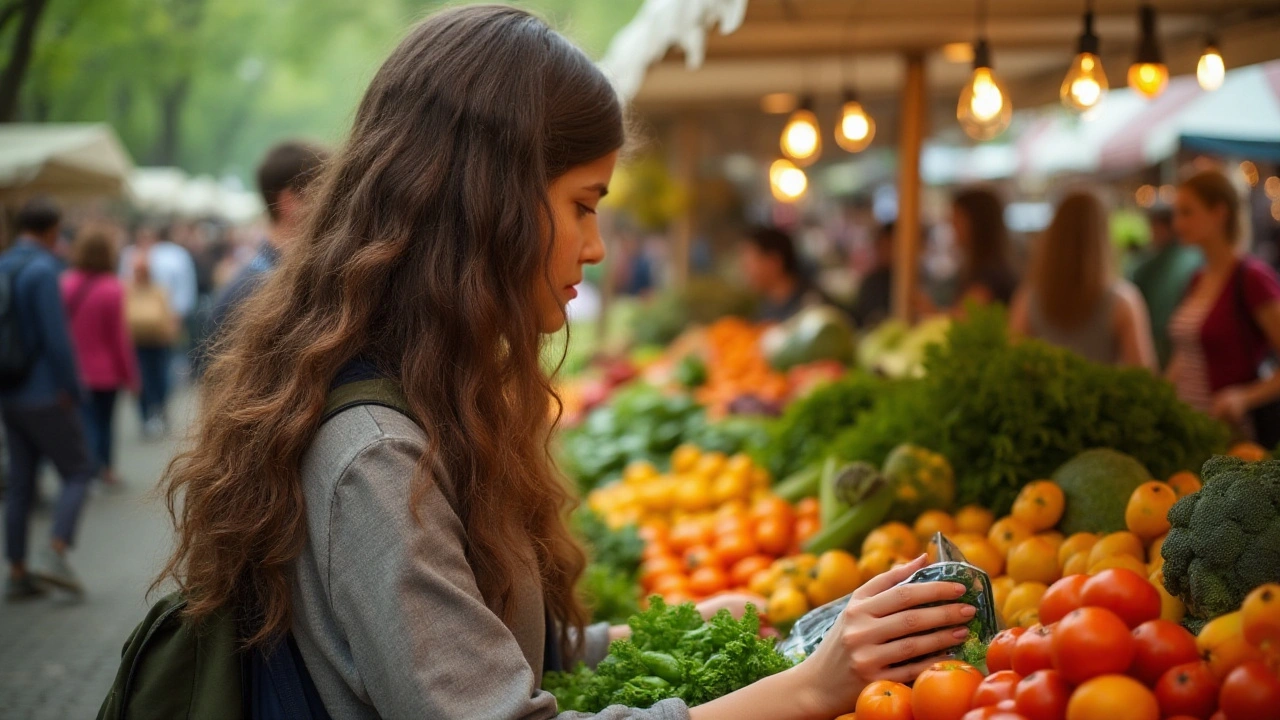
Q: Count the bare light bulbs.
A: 7